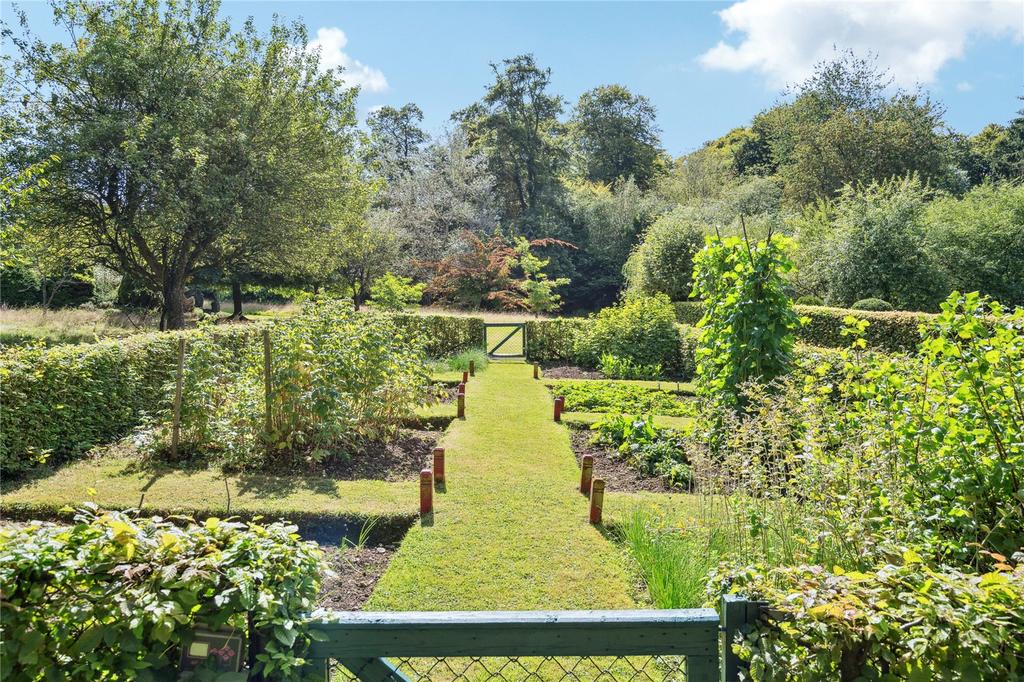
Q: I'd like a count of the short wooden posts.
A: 11